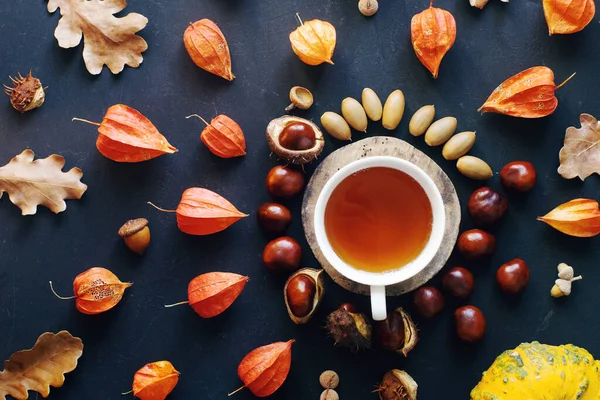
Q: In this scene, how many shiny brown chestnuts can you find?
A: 14